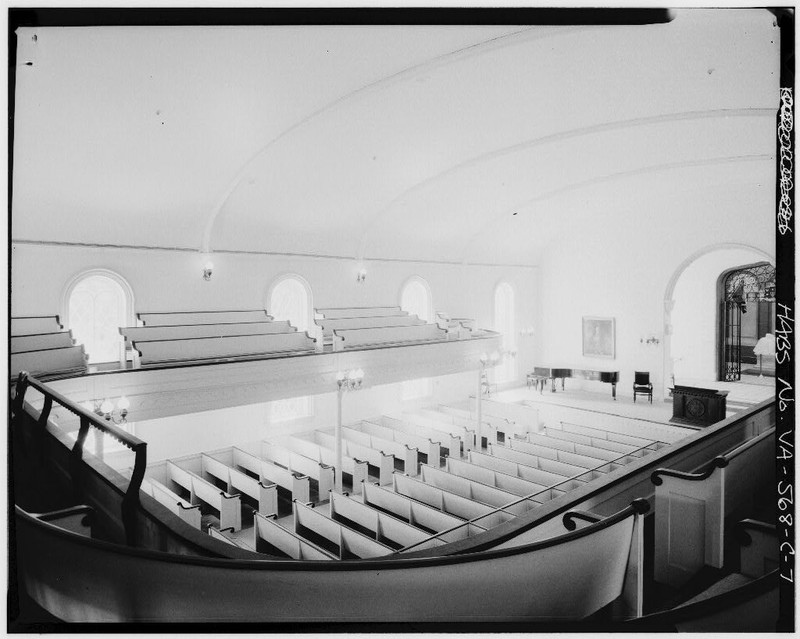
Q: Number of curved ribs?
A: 3